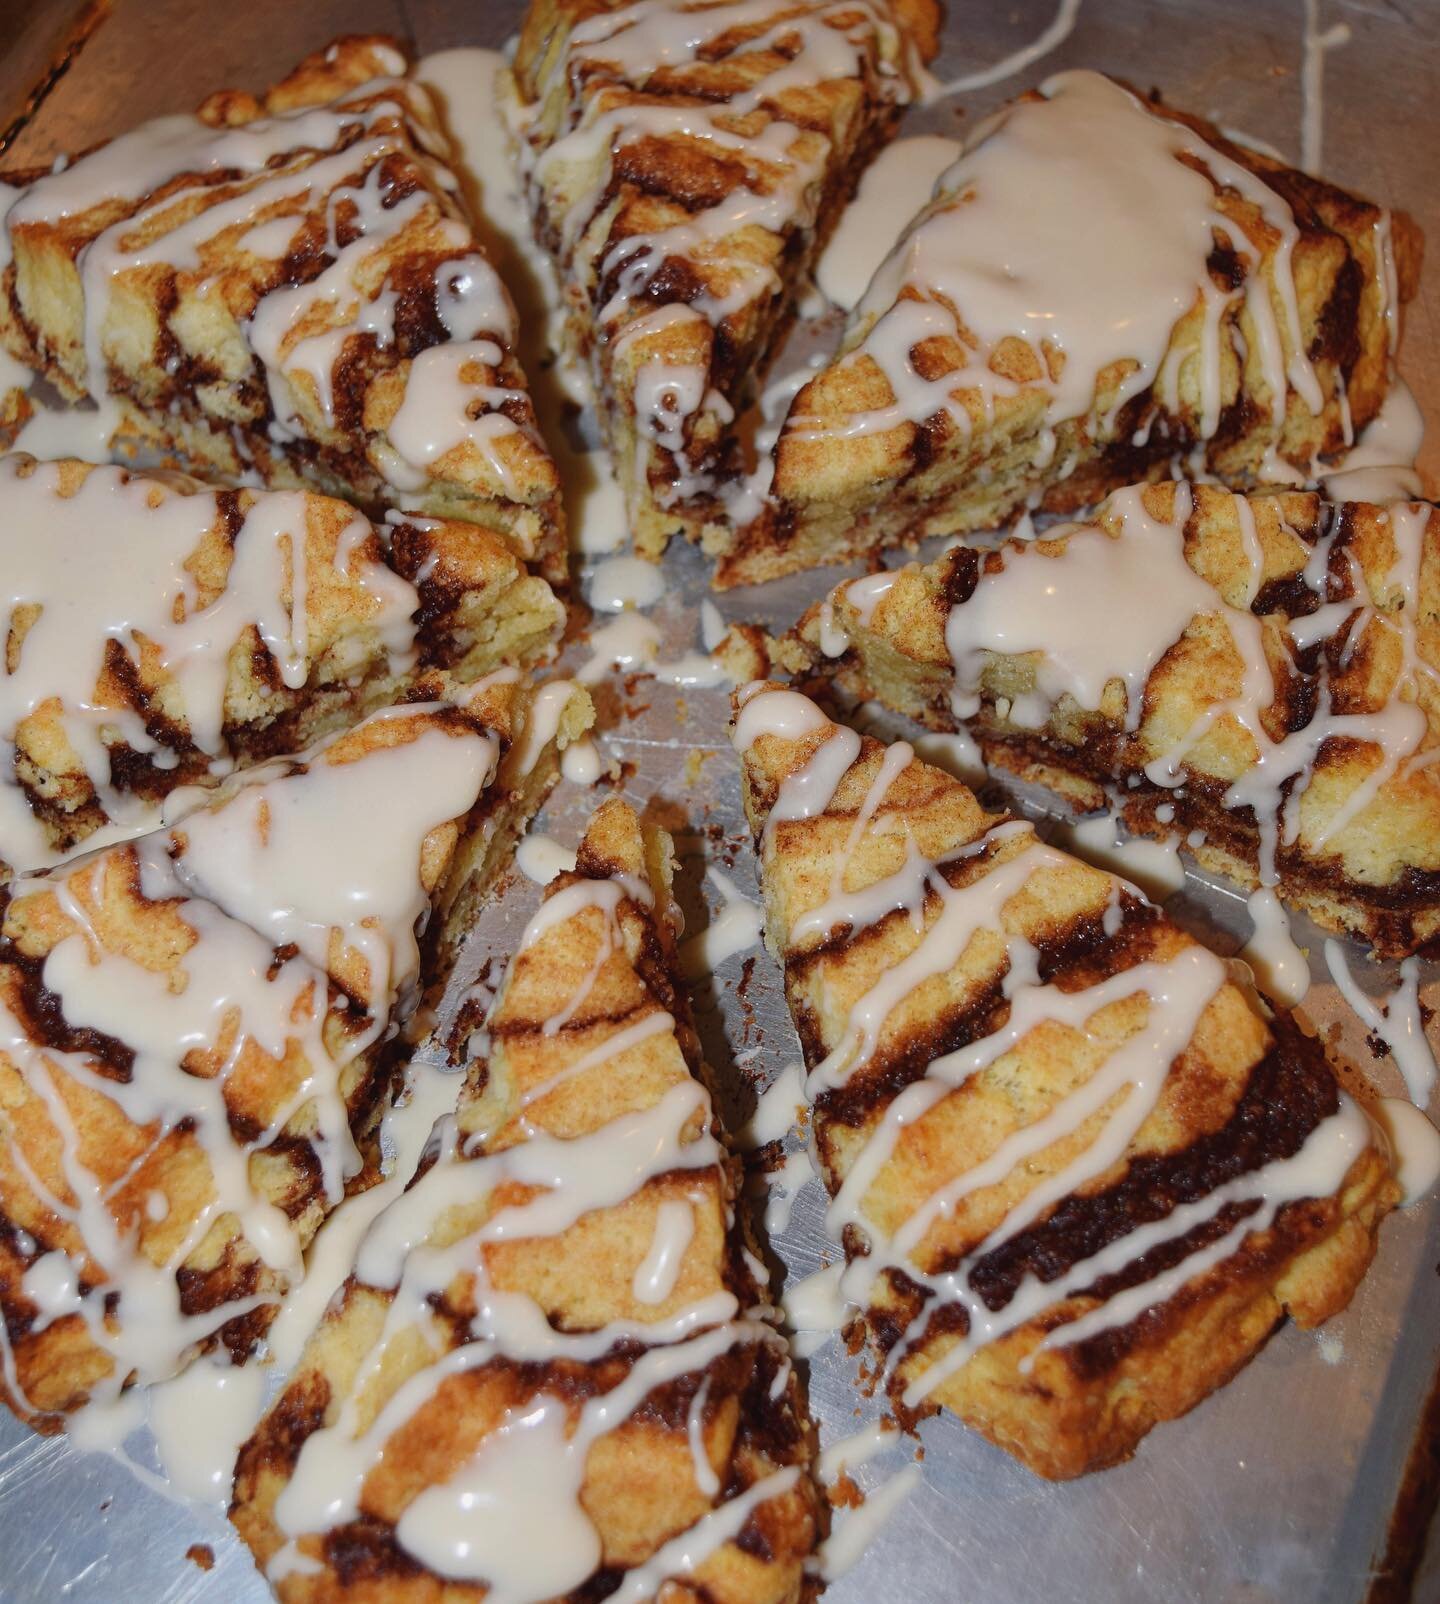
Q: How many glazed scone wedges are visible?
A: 8